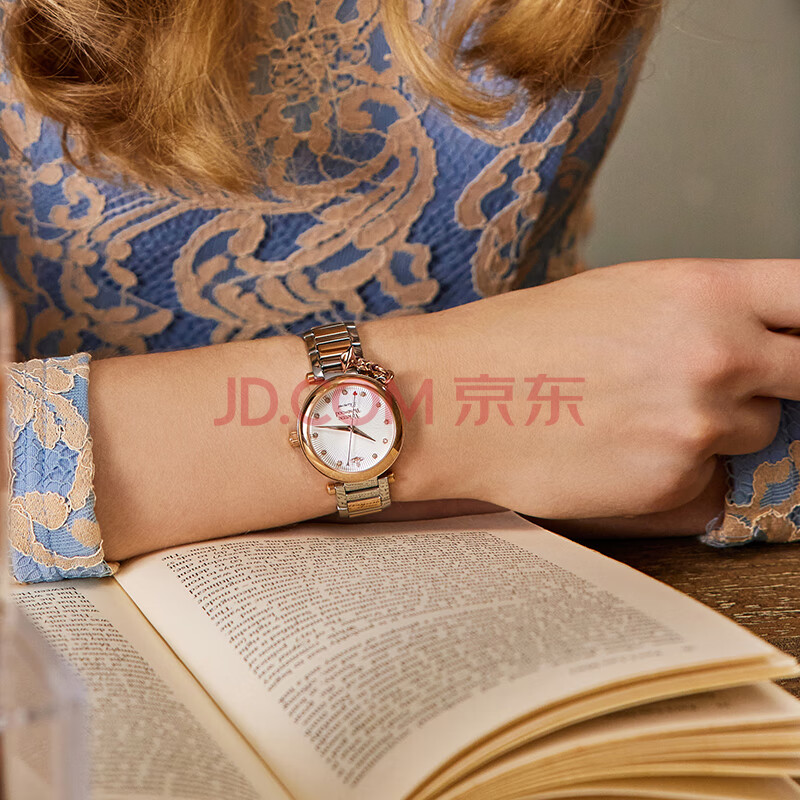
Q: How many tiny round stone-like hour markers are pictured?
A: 11